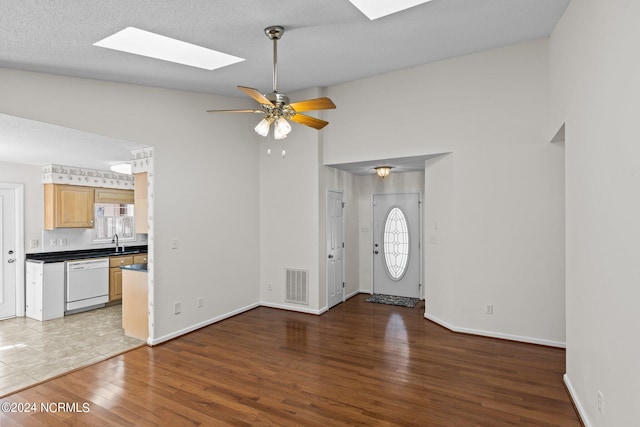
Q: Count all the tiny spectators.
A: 0